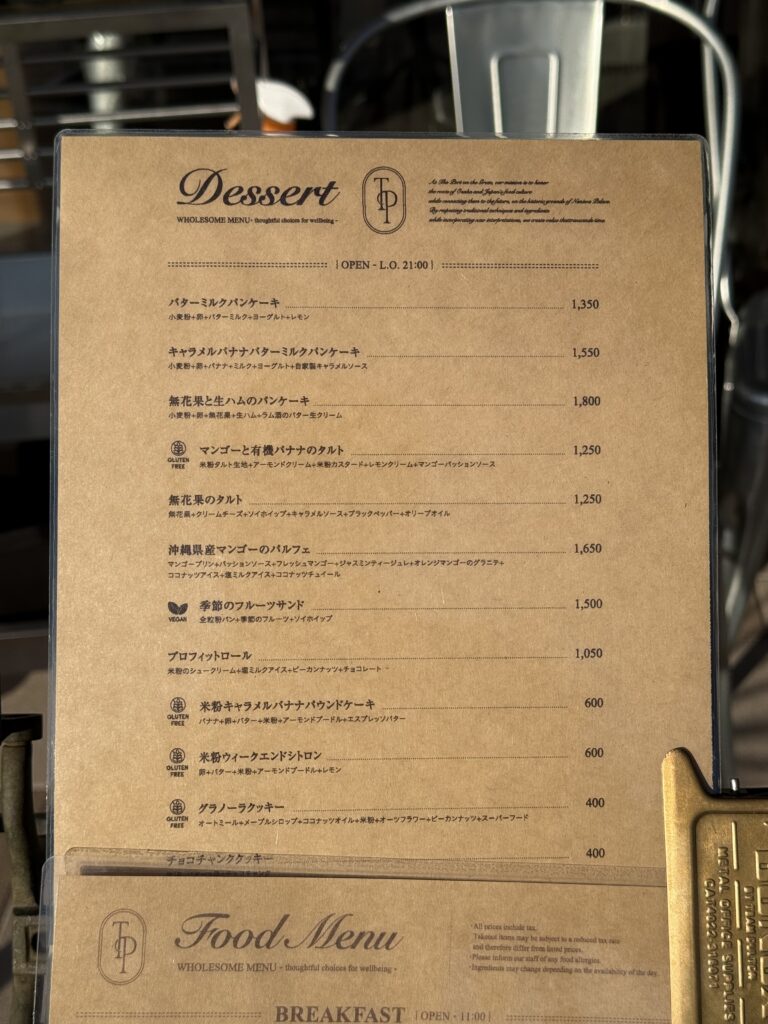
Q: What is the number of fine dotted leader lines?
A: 12